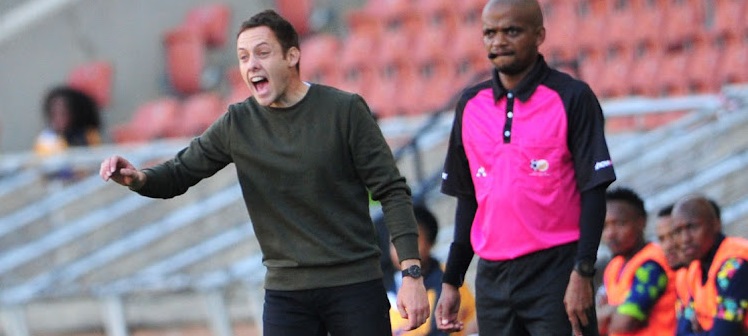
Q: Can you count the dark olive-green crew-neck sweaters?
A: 1